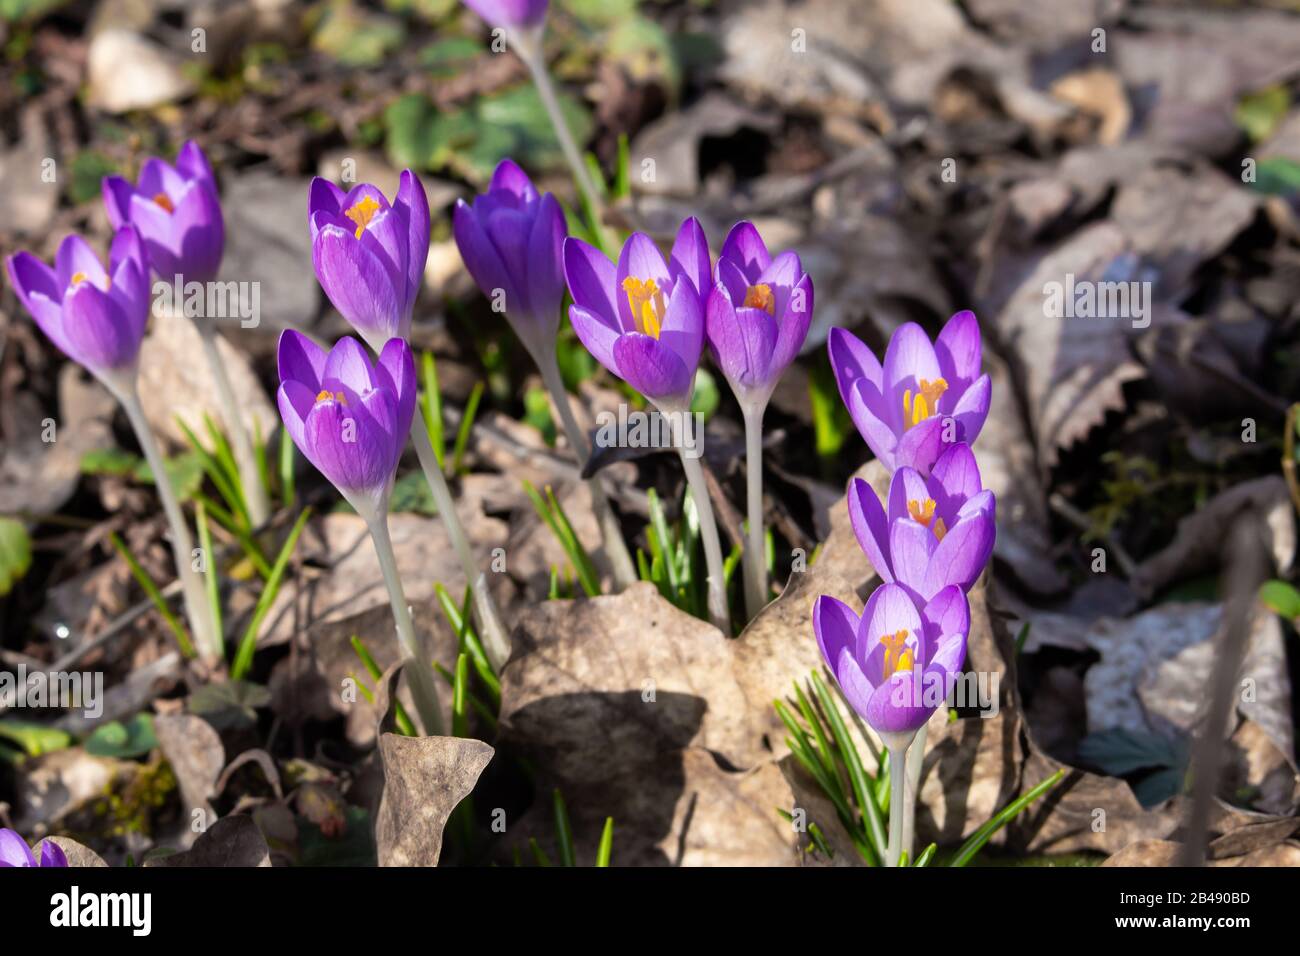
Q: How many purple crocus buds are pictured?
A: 12